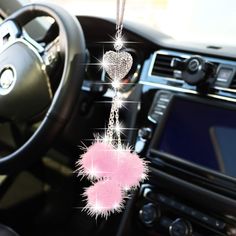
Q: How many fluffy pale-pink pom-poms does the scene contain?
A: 3